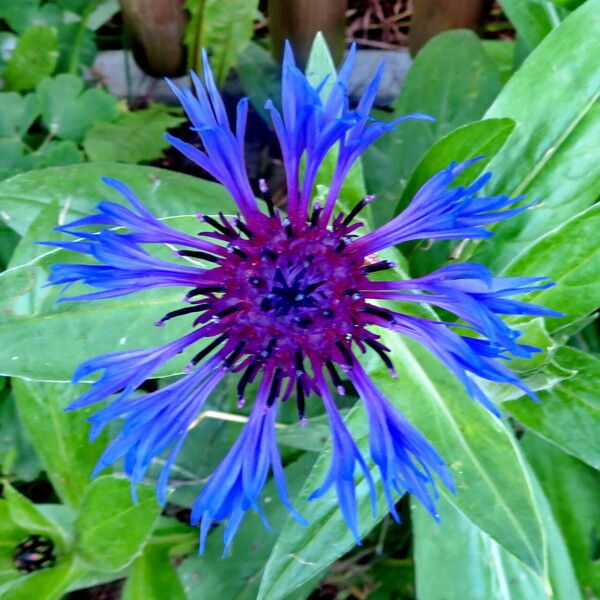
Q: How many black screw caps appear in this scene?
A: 0